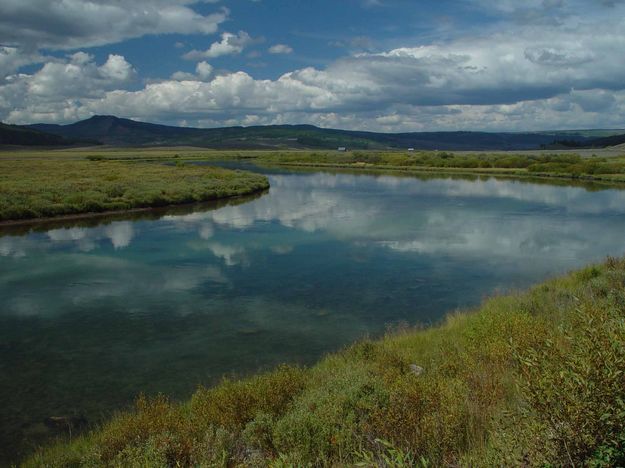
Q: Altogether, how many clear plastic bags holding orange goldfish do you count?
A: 0